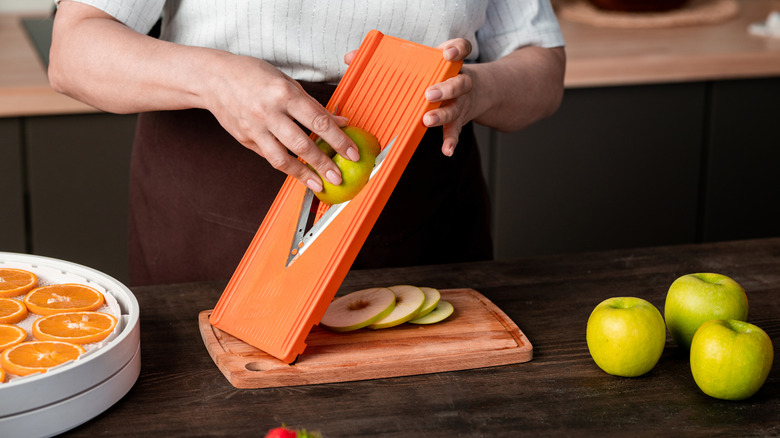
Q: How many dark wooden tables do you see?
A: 1